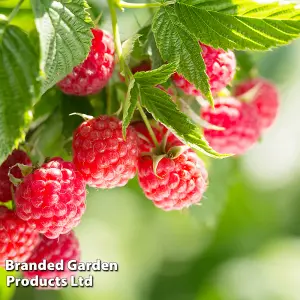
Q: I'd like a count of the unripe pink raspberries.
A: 0